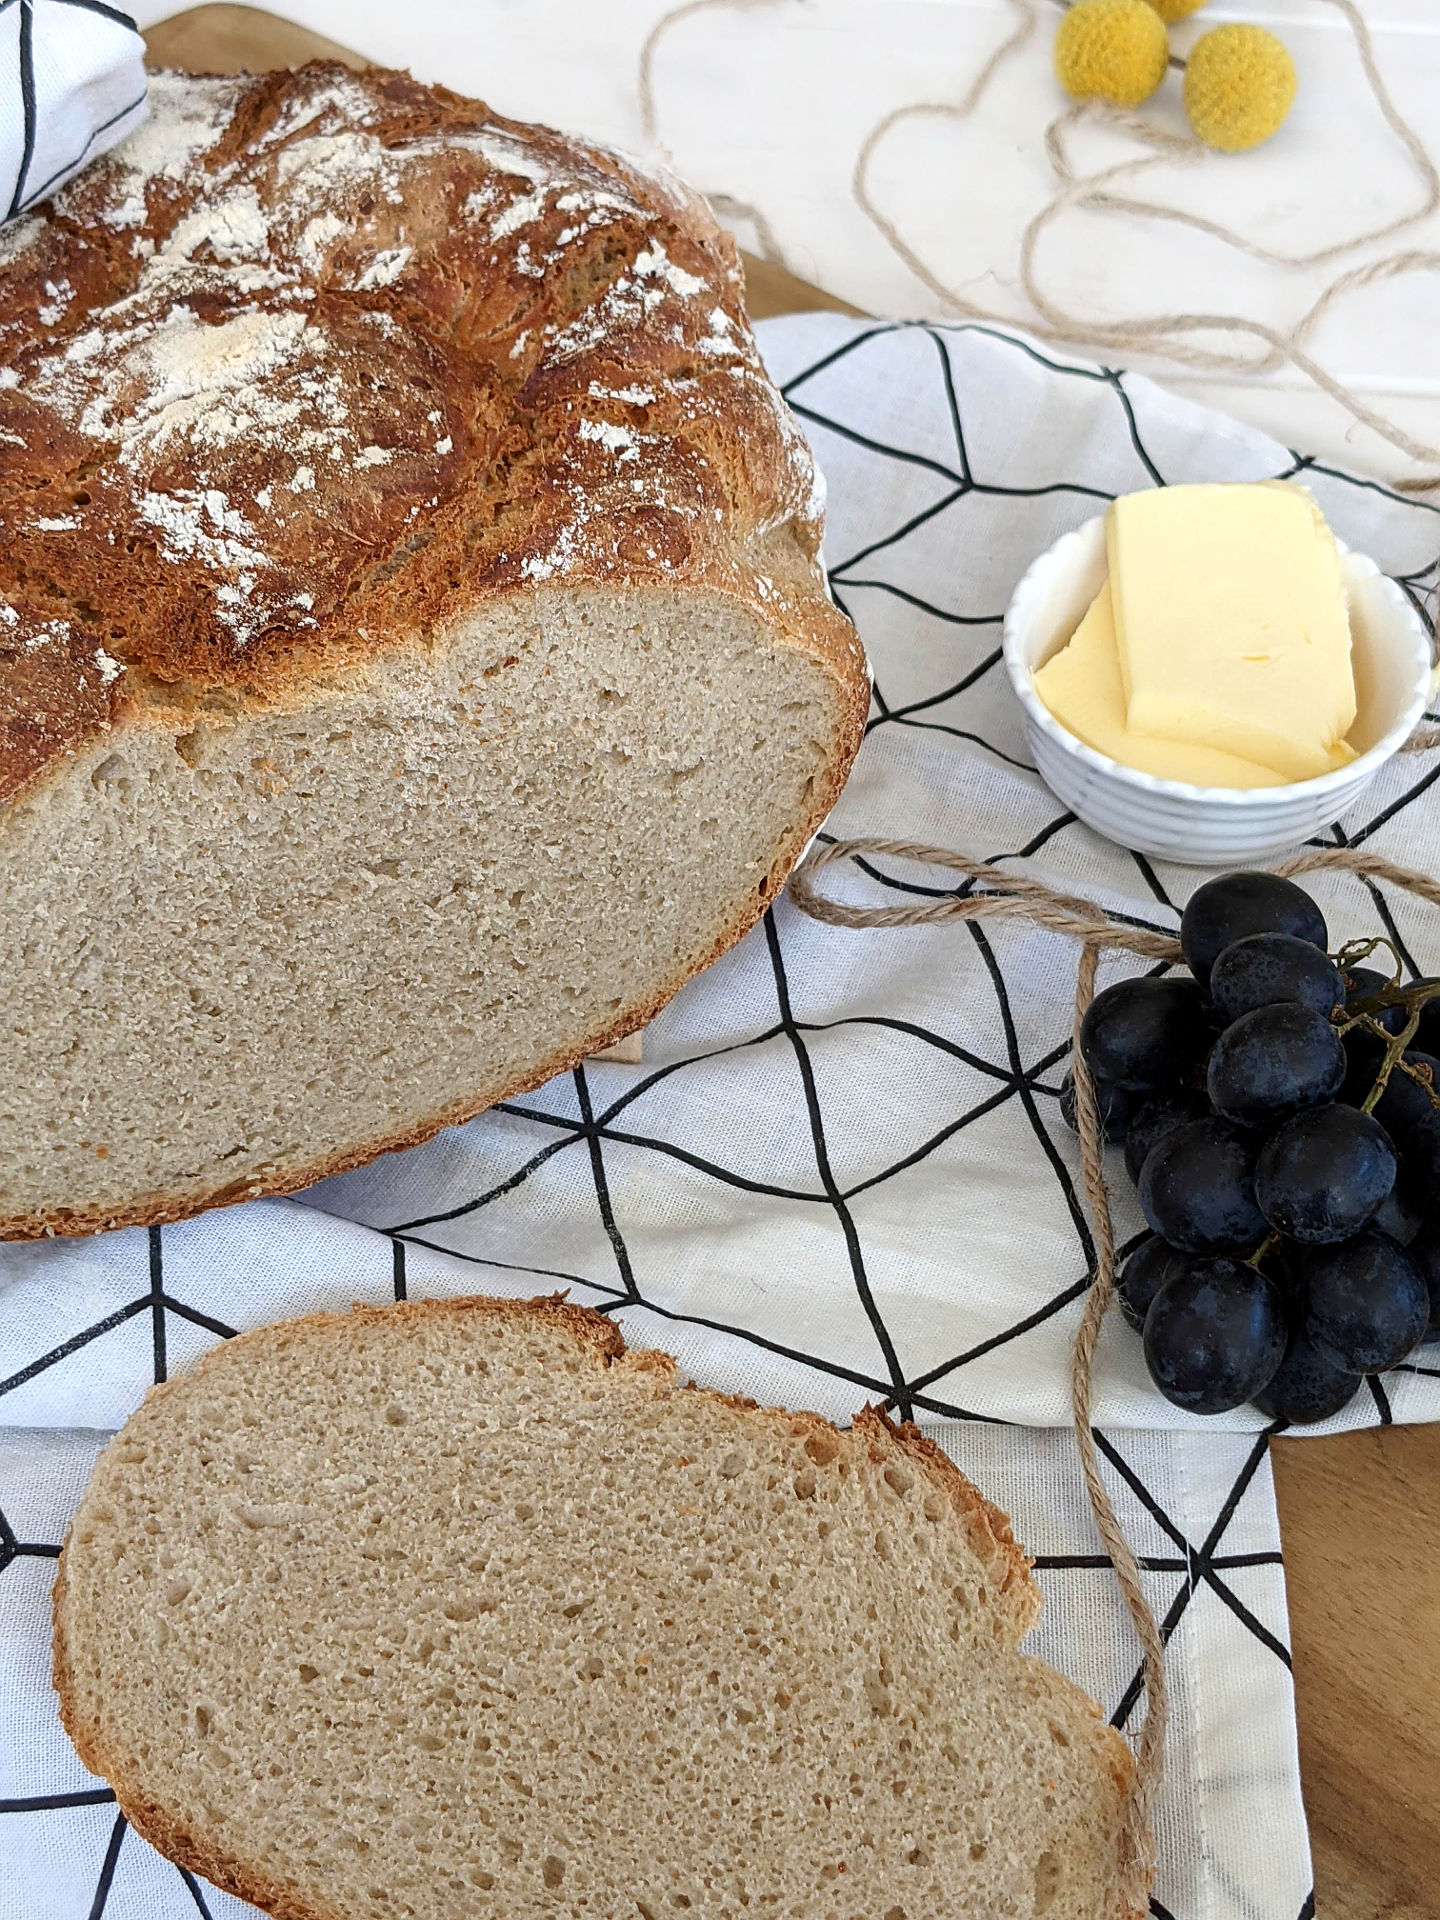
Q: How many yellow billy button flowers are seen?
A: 3